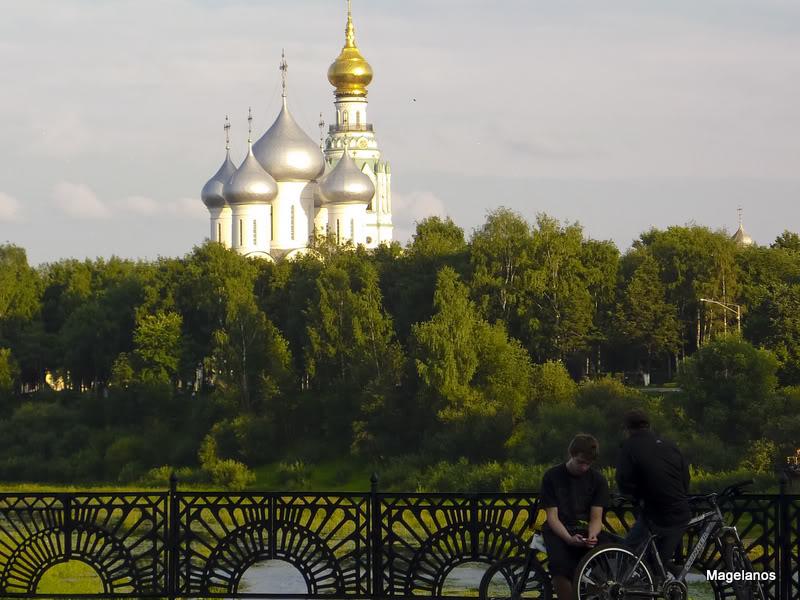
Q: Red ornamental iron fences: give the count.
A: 0